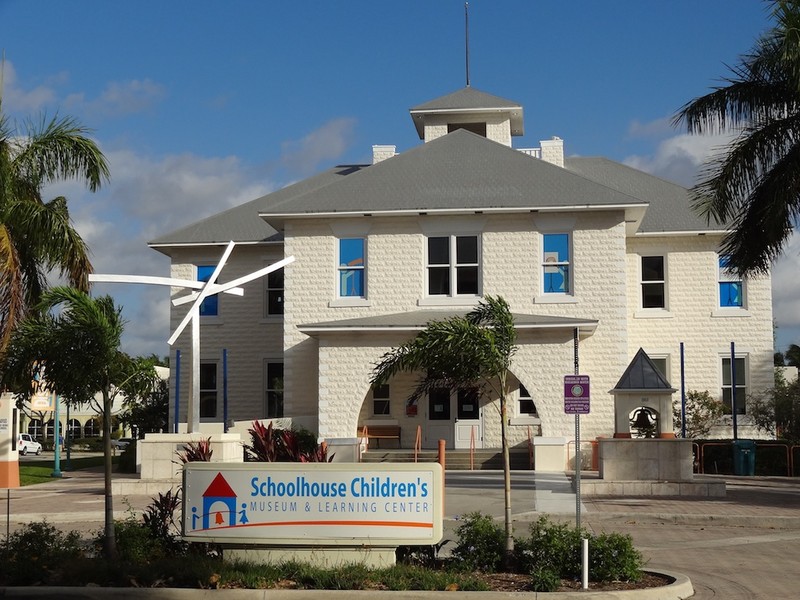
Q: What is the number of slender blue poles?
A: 4